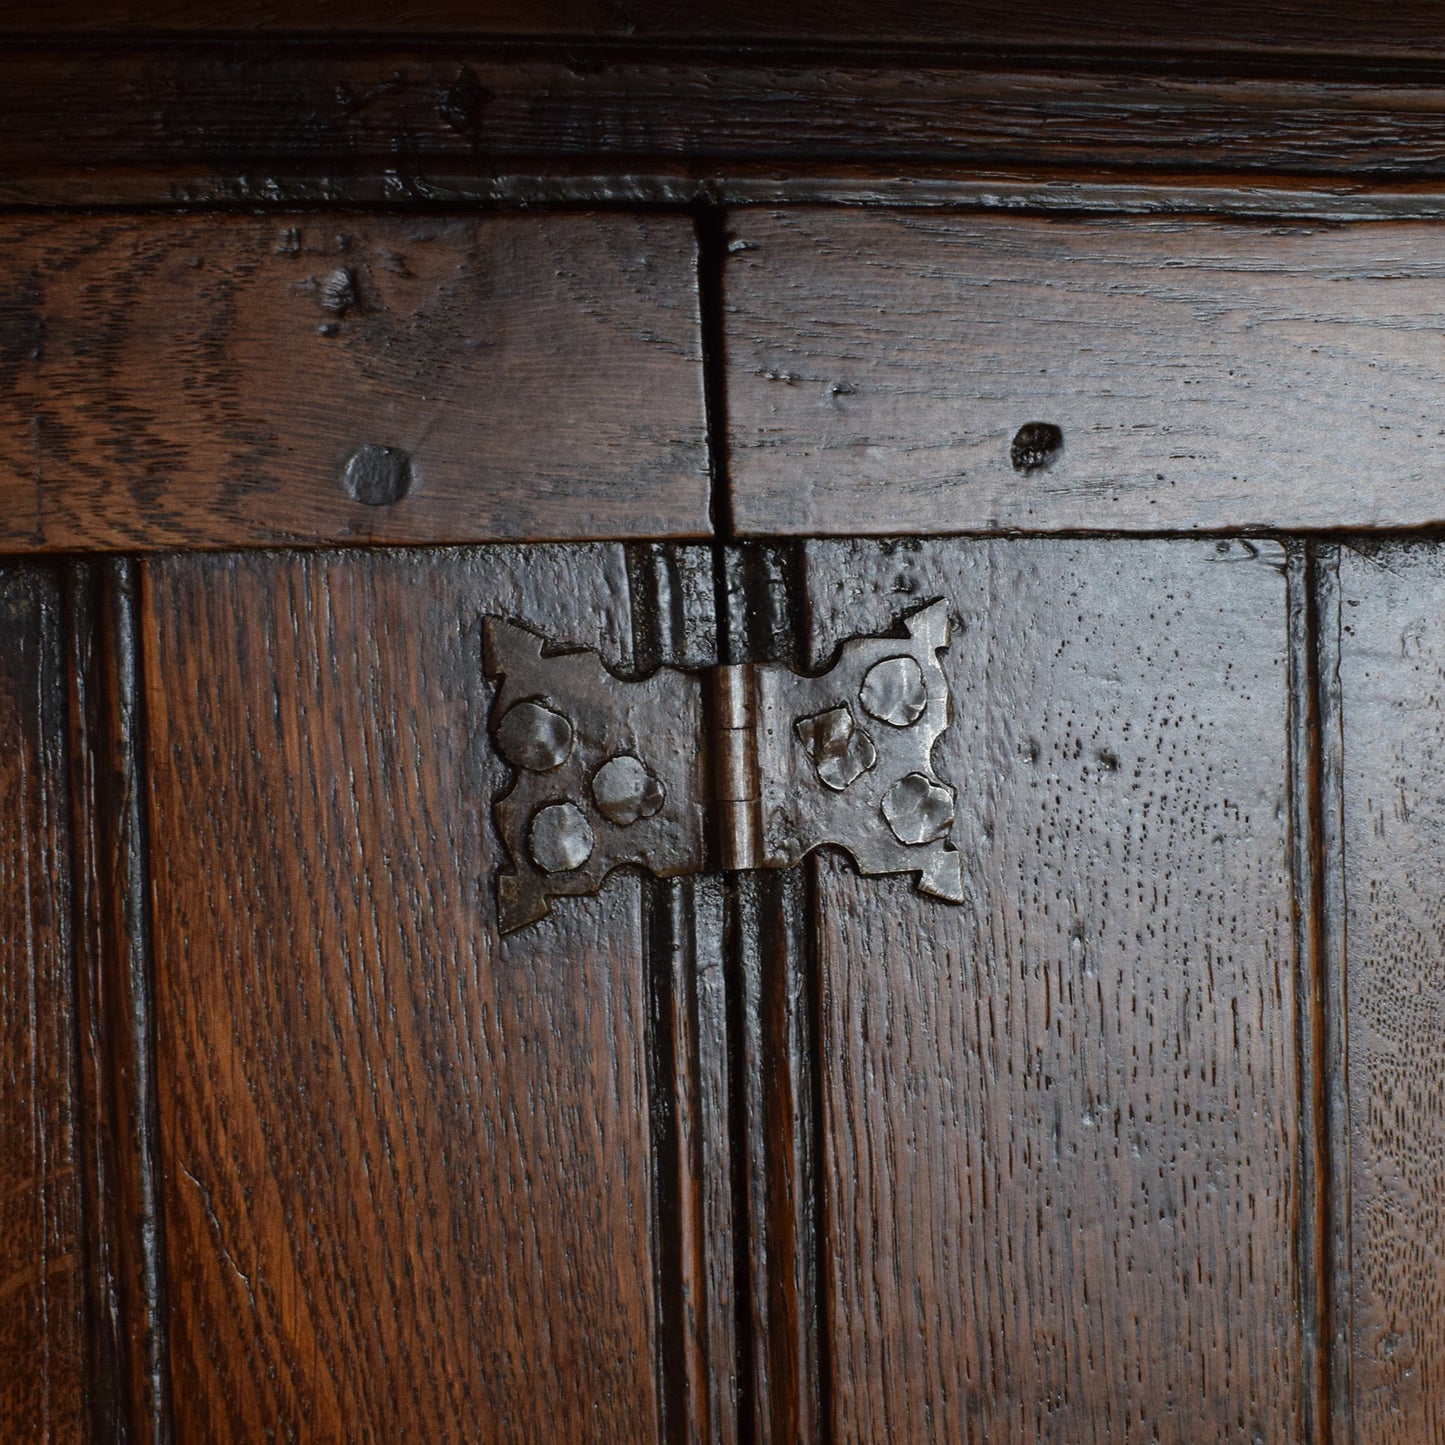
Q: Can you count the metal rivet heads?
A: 6